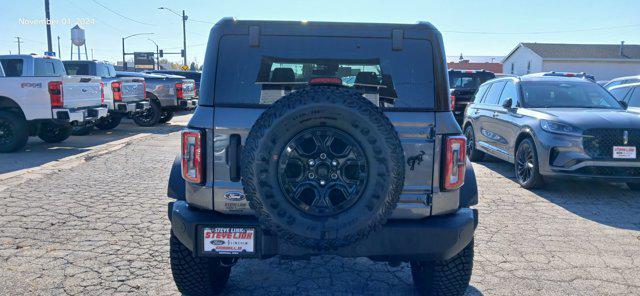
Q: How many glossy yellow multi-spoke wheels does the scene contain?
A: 0